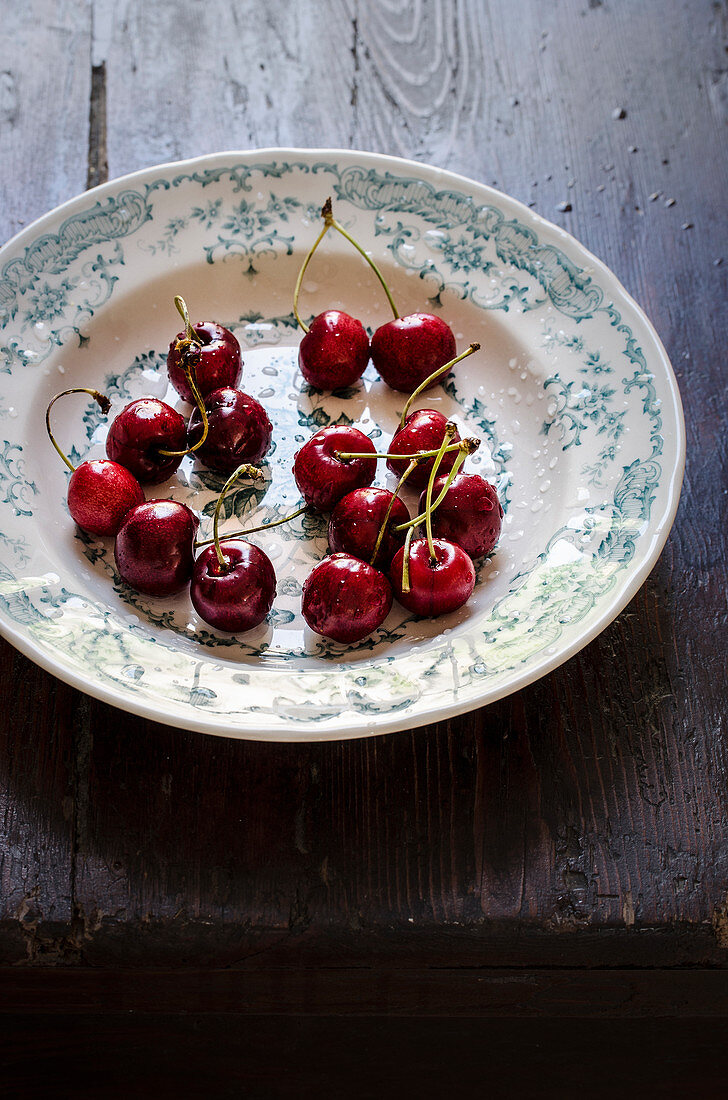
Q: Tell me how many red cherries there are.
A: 14